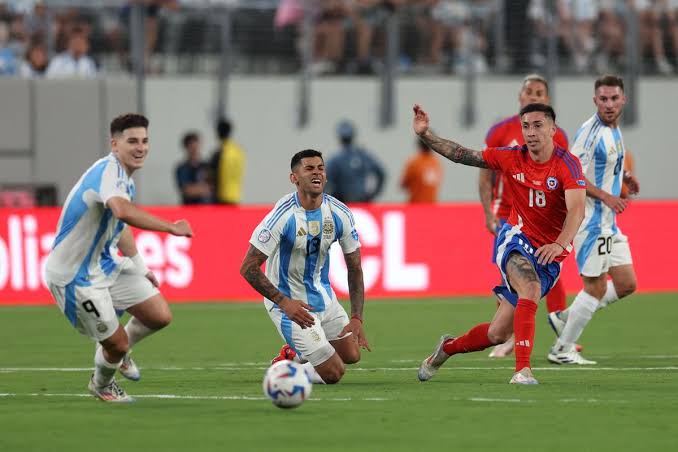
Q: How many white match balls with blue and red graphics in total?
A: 1